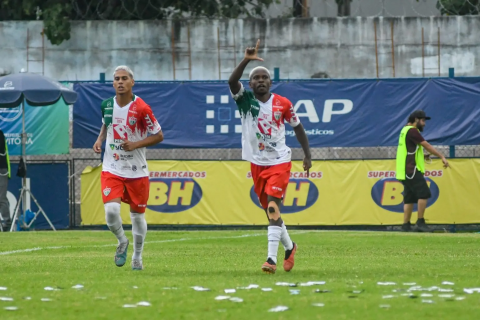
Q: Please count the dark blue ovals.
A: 3